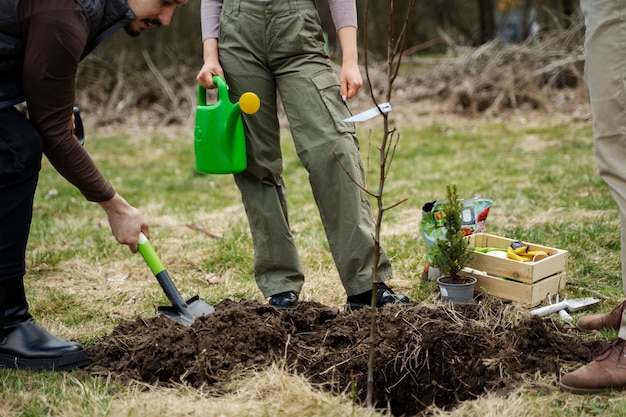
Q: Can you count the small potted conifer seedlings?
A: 1